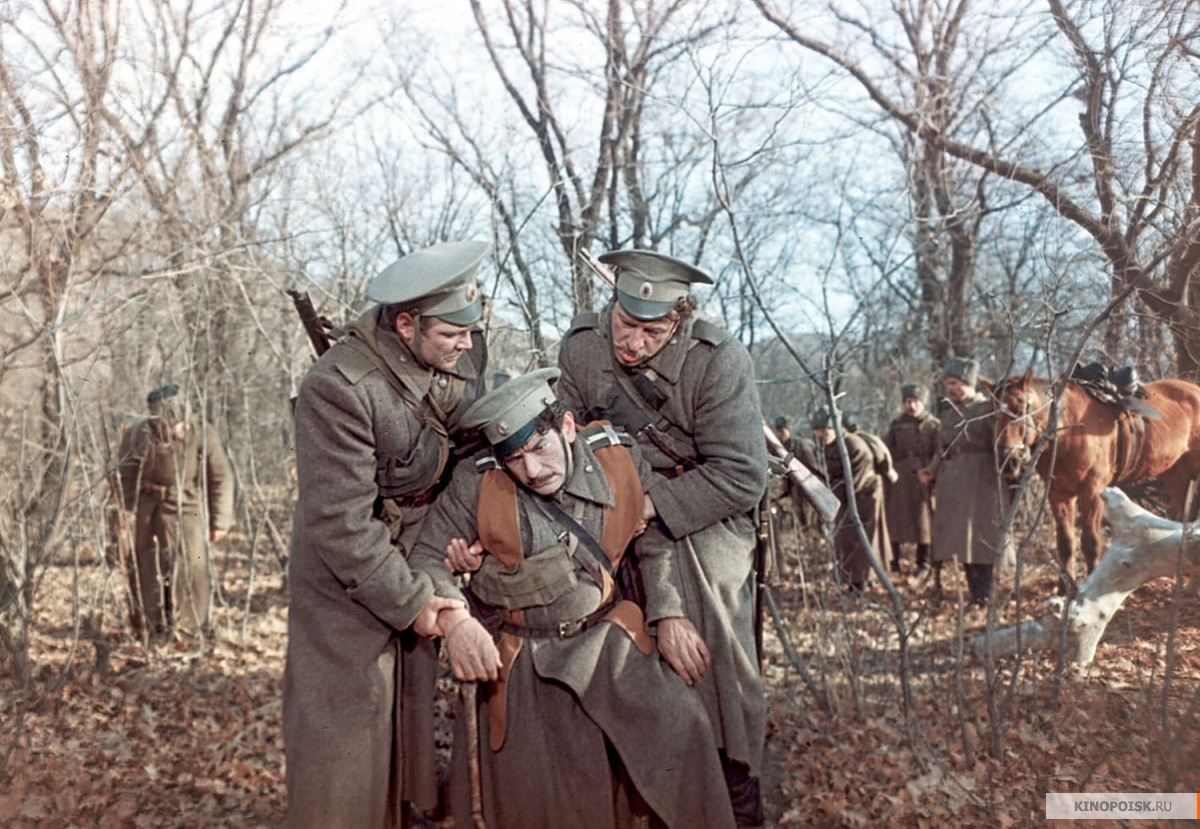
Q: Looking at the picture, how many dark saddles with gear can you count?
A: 1